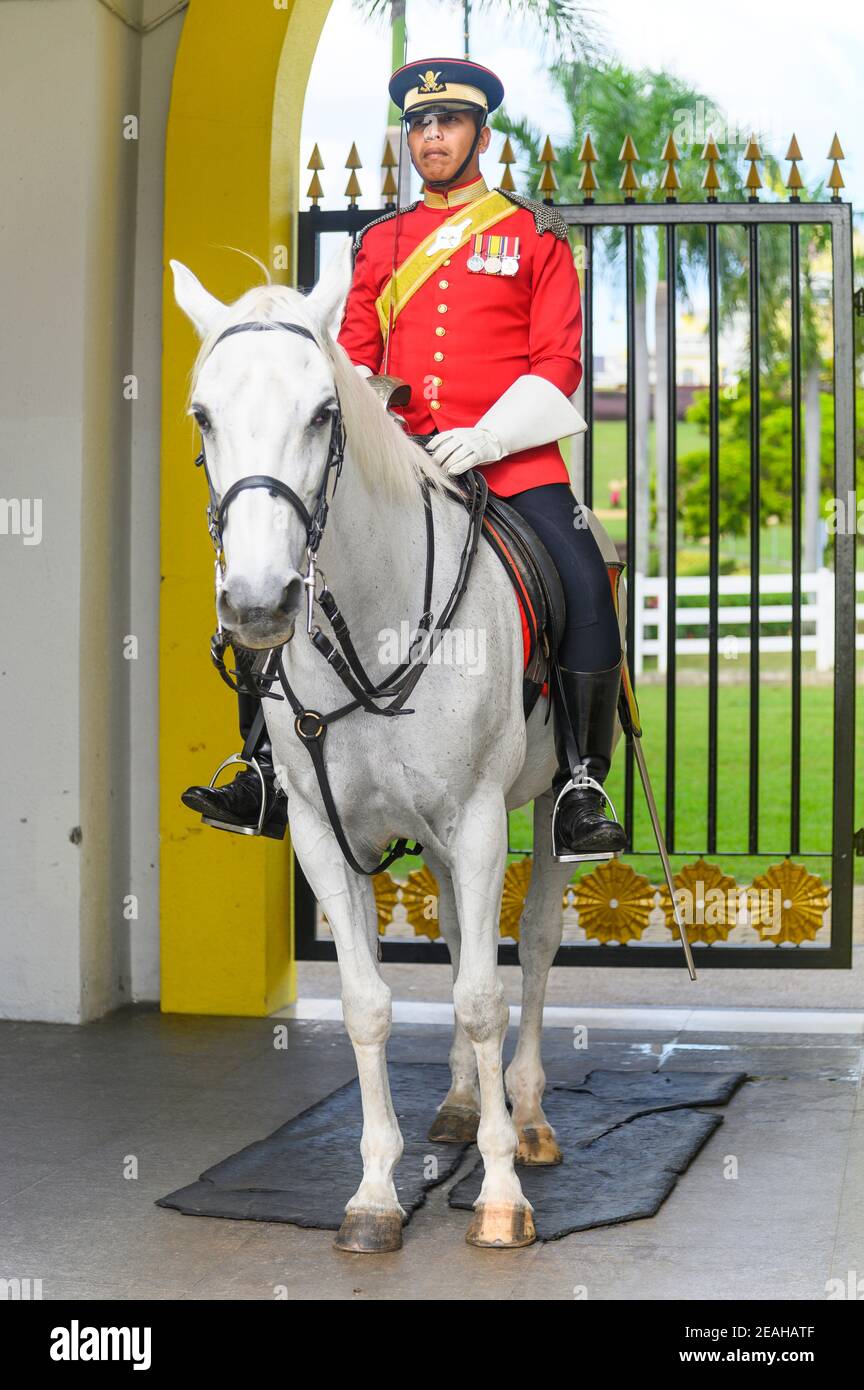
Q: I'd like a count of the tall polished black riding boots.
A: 2